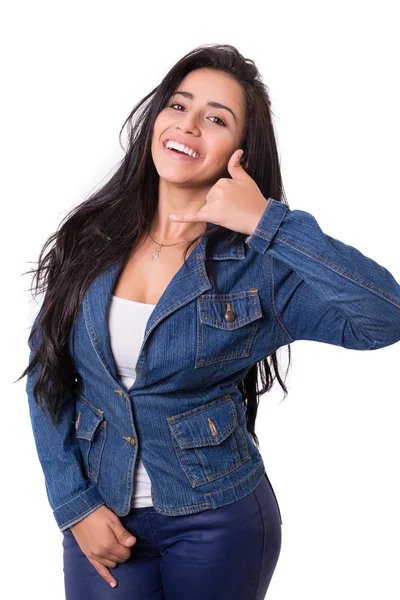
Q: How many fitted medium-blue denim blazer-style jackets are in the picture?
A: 1